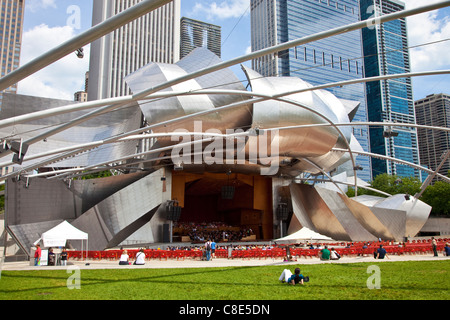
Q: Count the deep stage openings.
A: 1